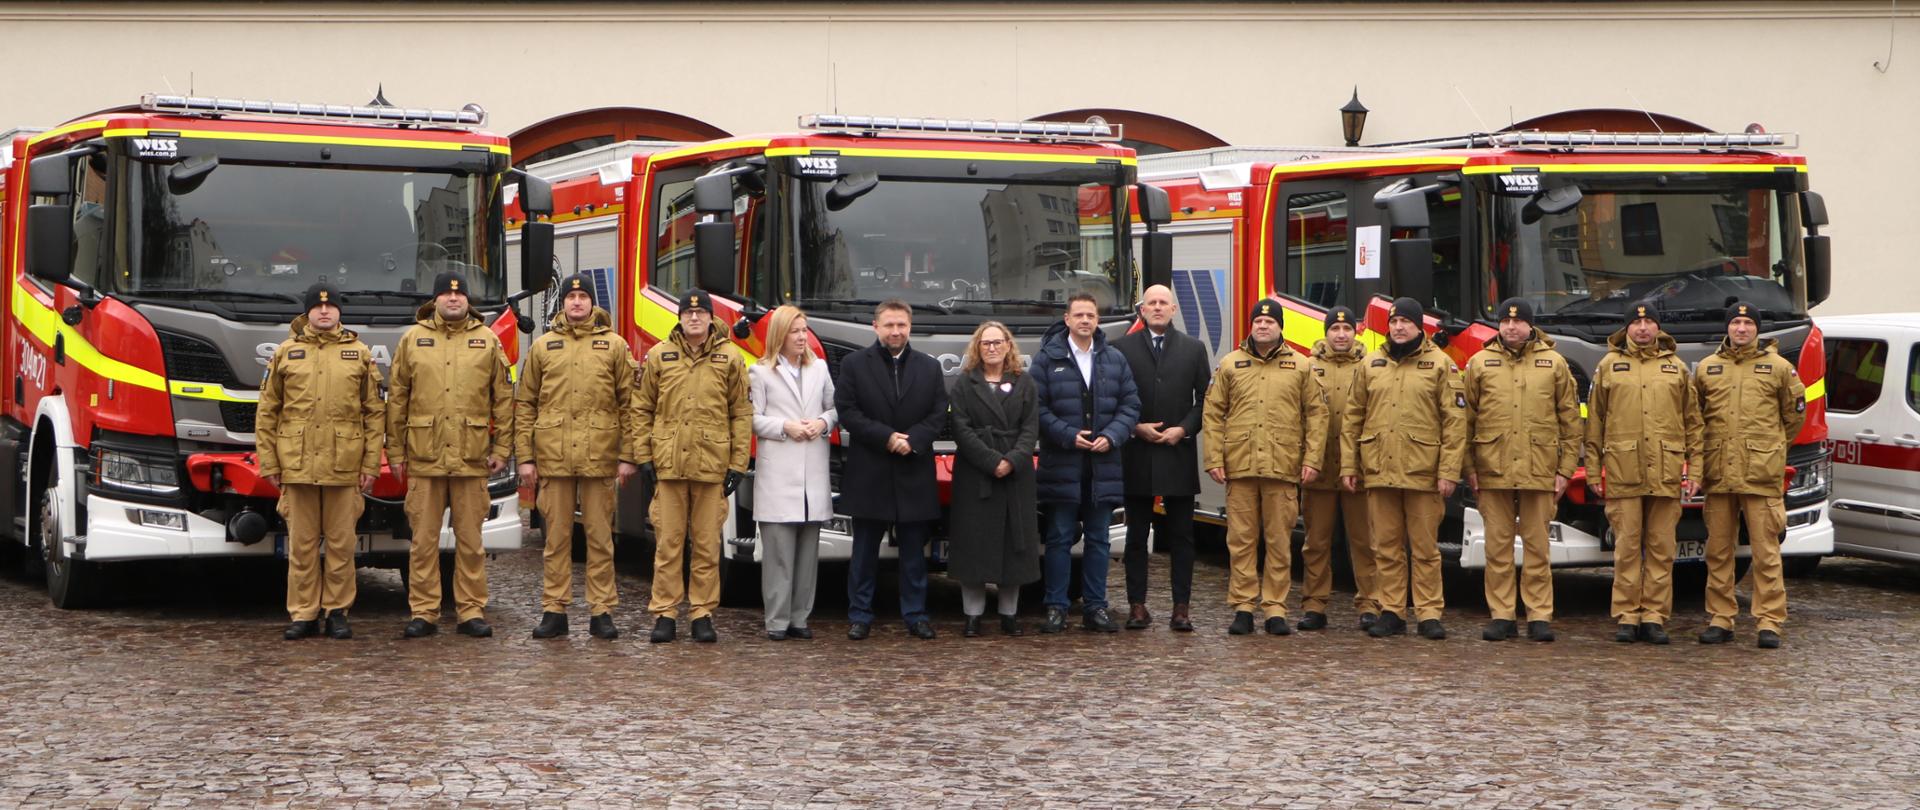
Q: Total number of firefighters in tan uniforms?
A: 10